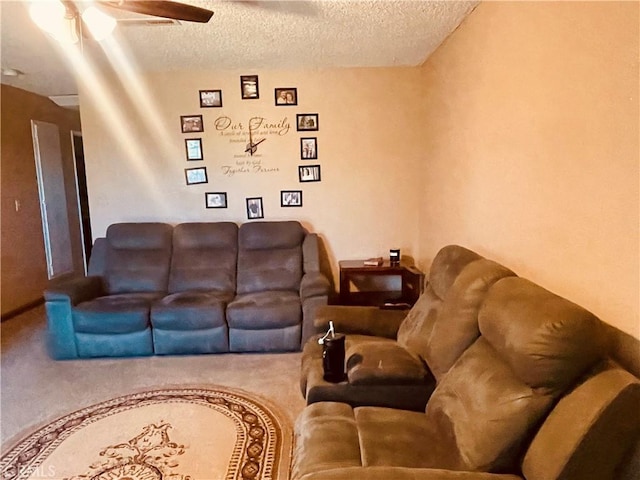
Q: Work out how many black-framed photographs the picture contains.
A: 12